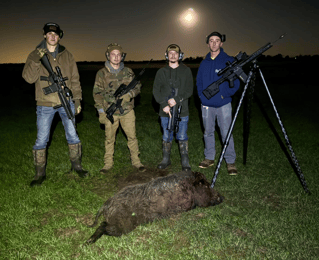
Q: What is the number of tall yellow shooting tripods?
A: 0